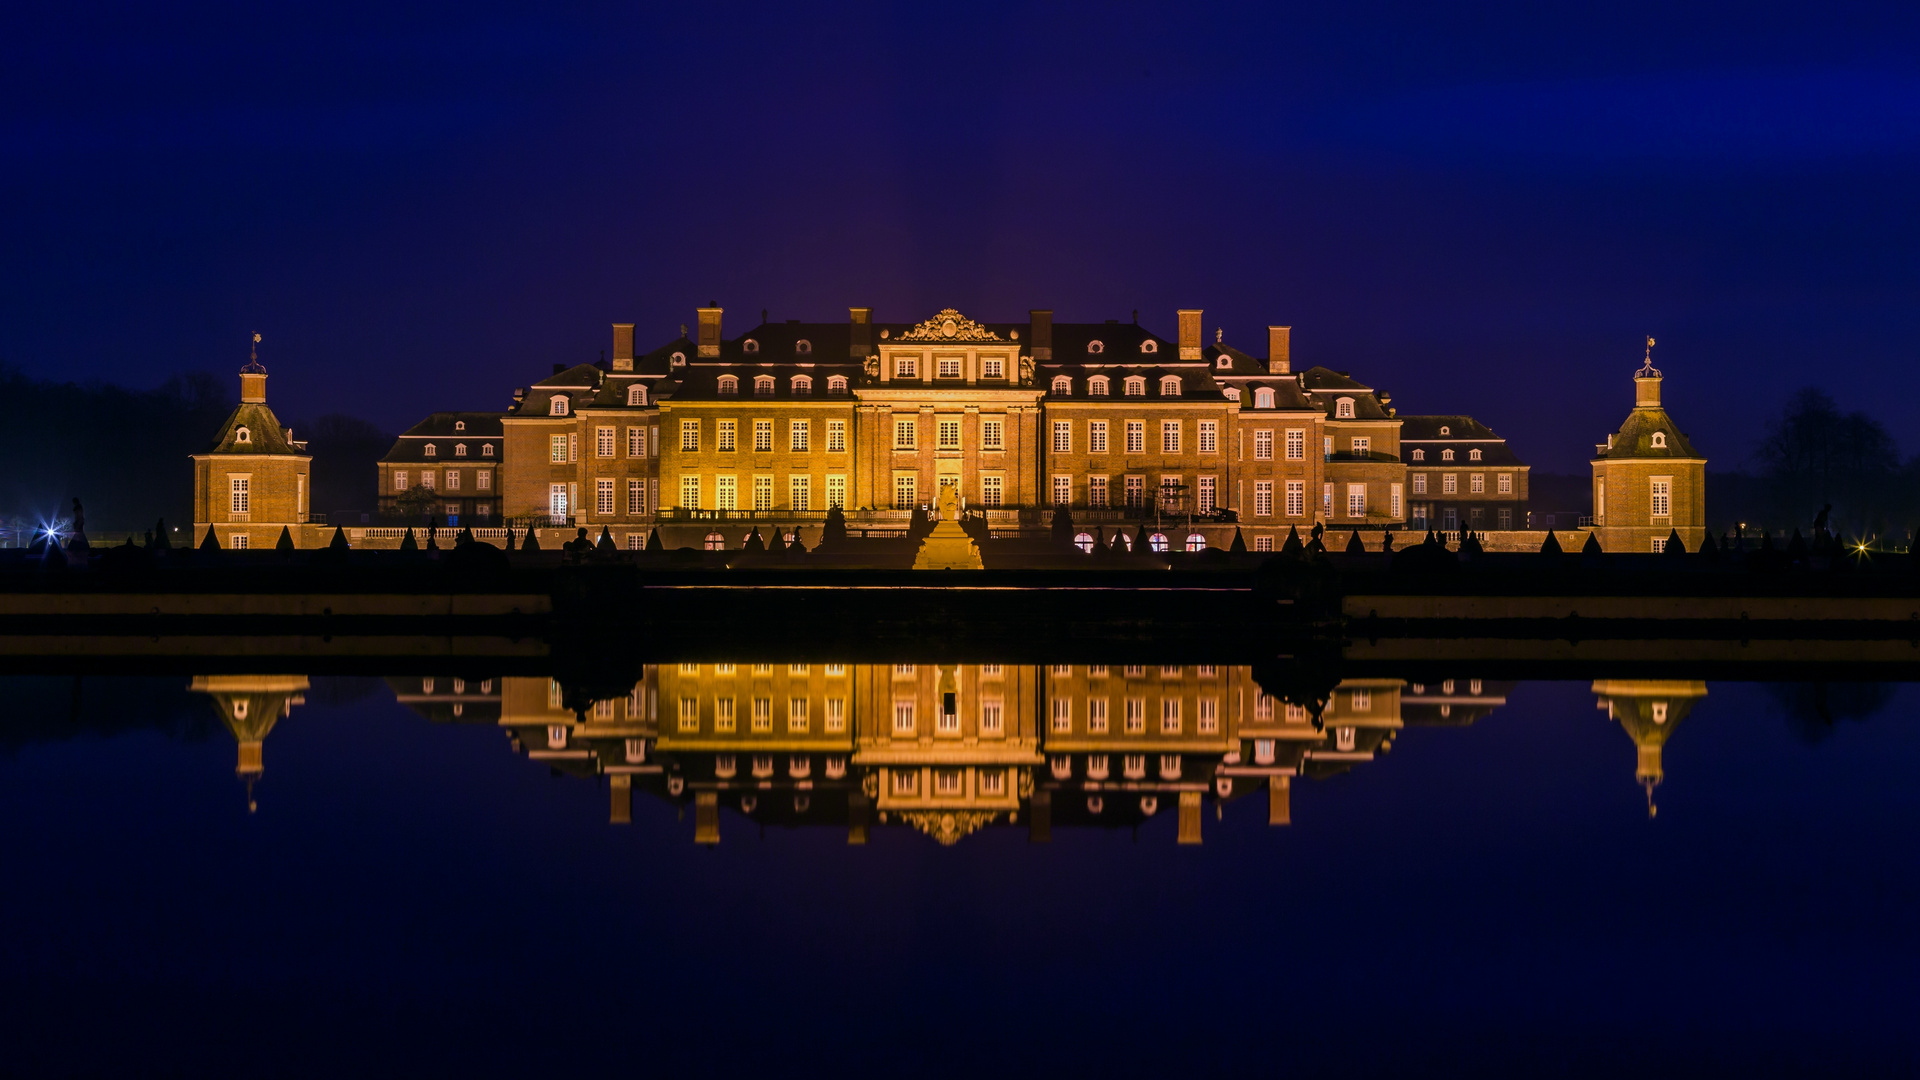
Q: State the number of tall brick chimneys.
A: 6